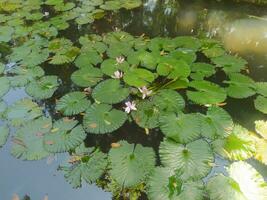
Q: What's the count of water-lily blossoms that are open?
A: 4